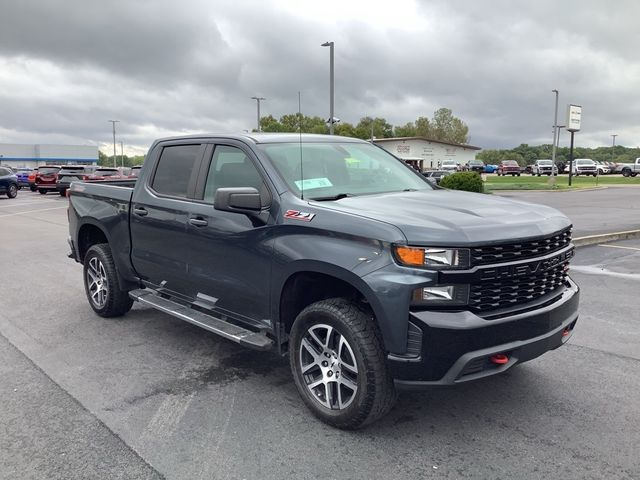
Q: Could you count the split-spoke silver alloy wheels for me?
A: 2